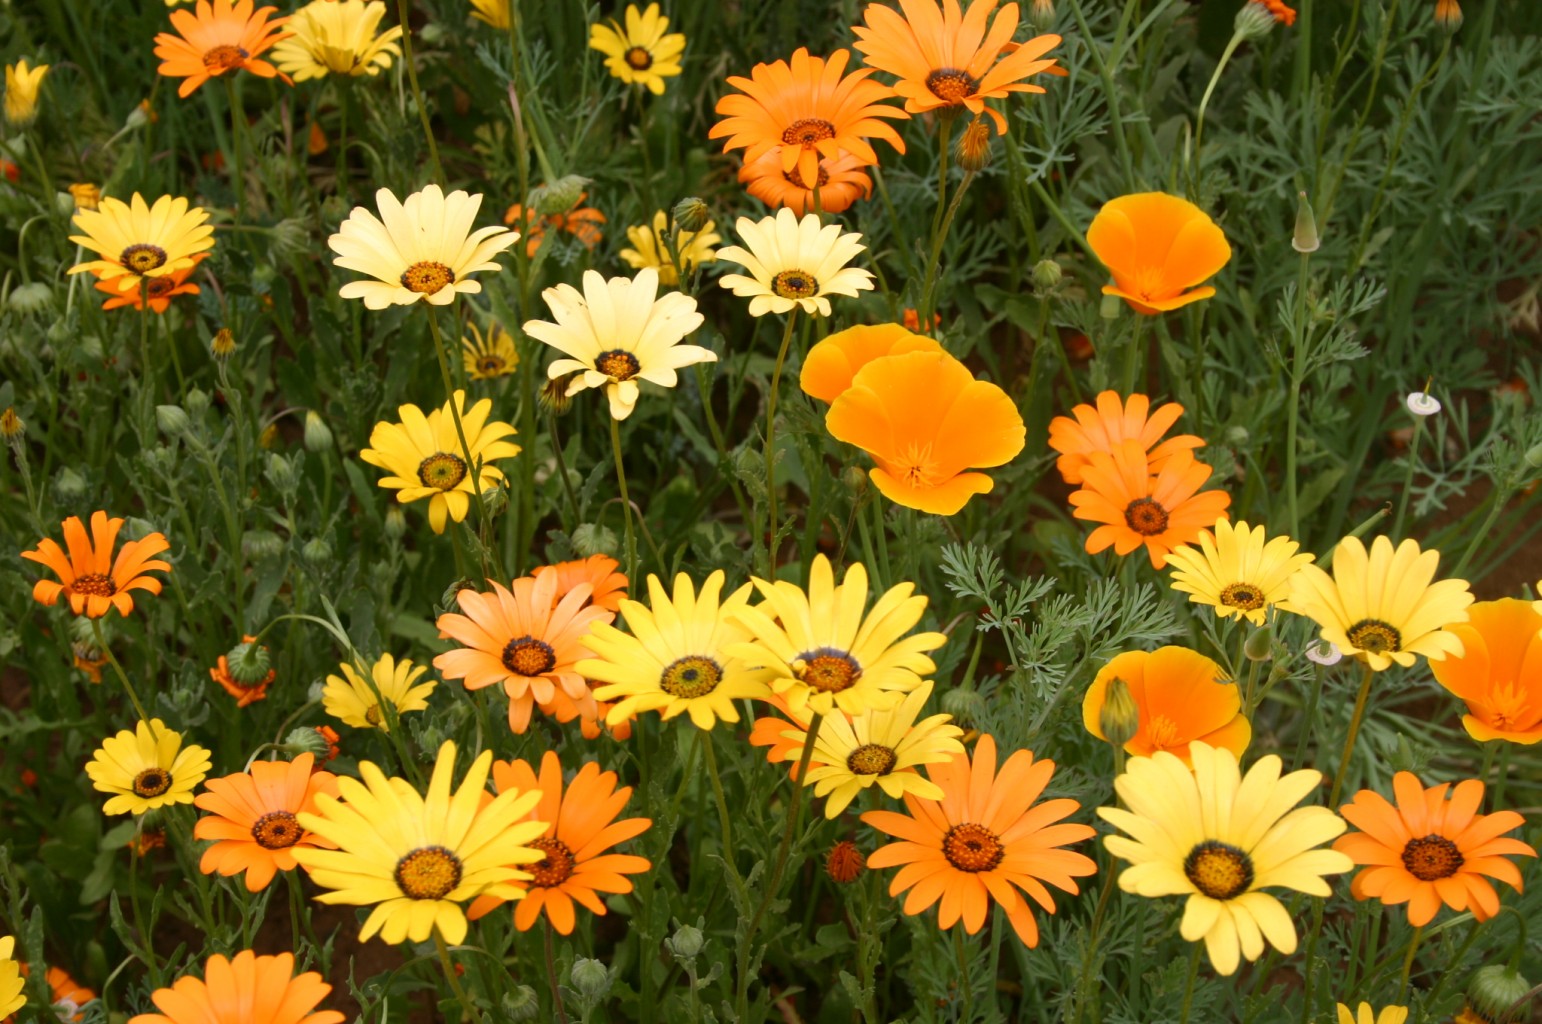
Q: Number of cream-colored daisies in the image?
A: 3